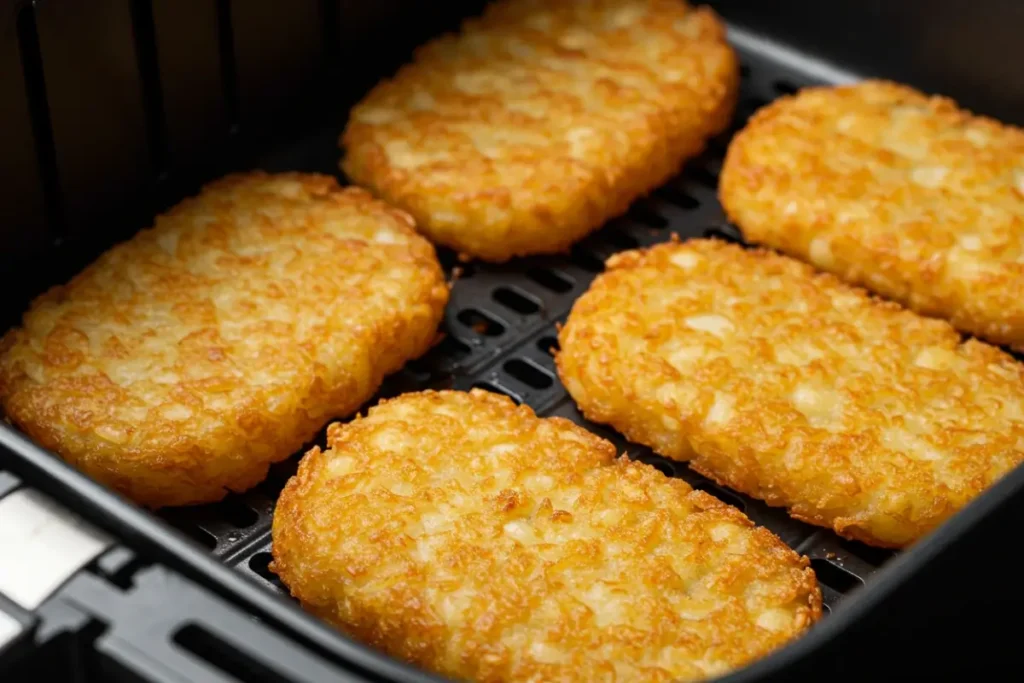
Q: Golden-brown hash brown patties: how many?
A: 5